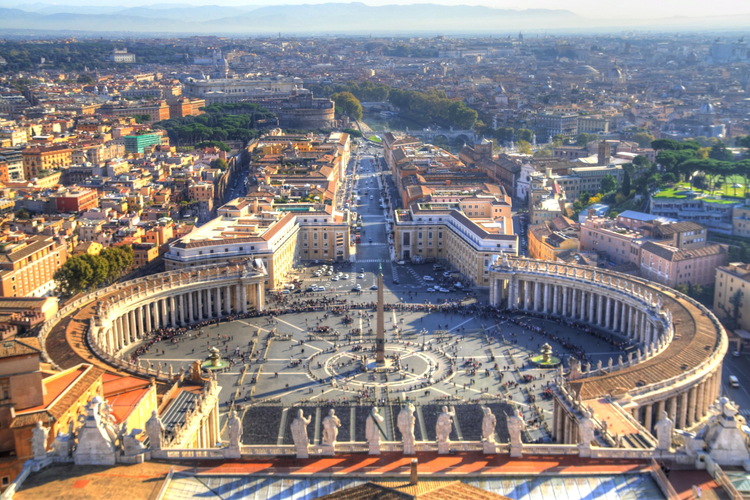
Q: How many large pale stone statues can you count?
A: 12